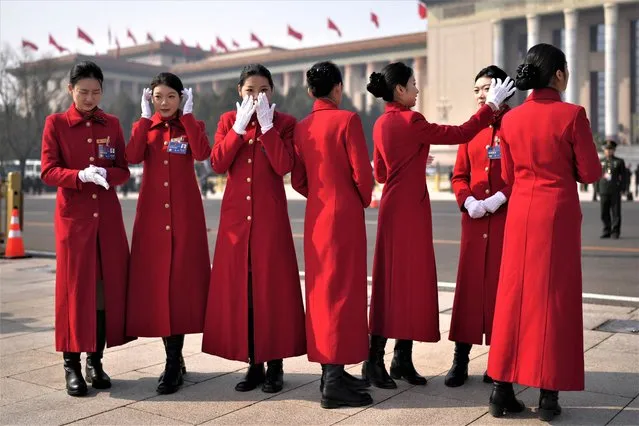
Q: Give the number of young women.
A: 7